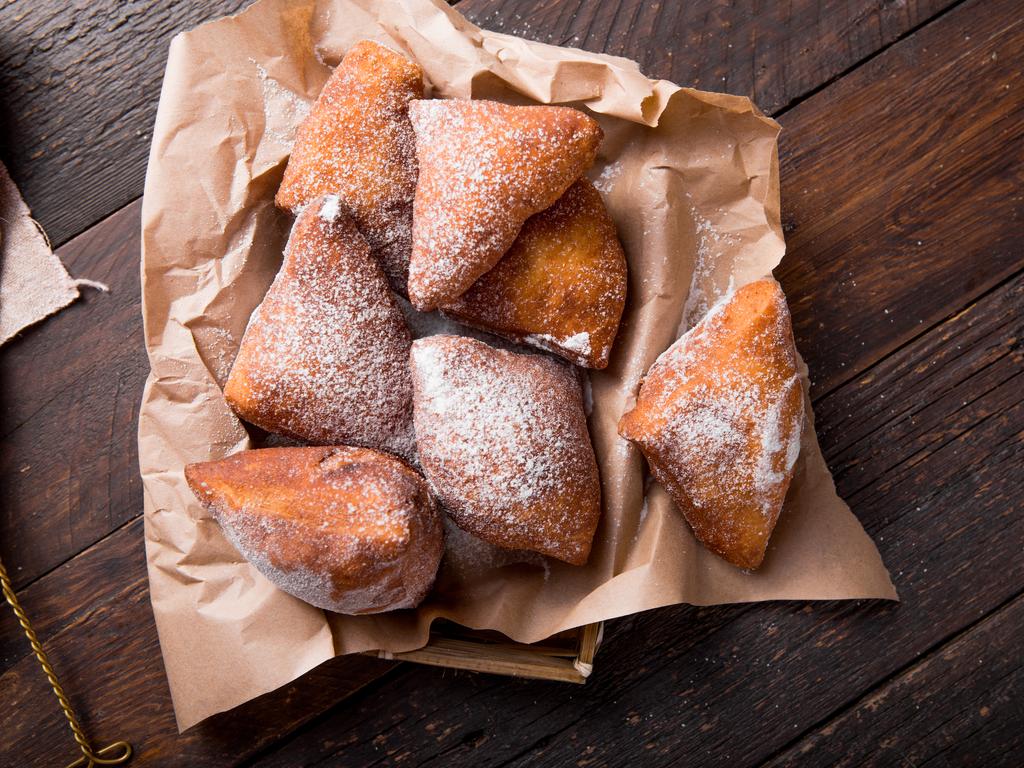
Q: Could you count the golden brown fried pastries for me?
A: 7